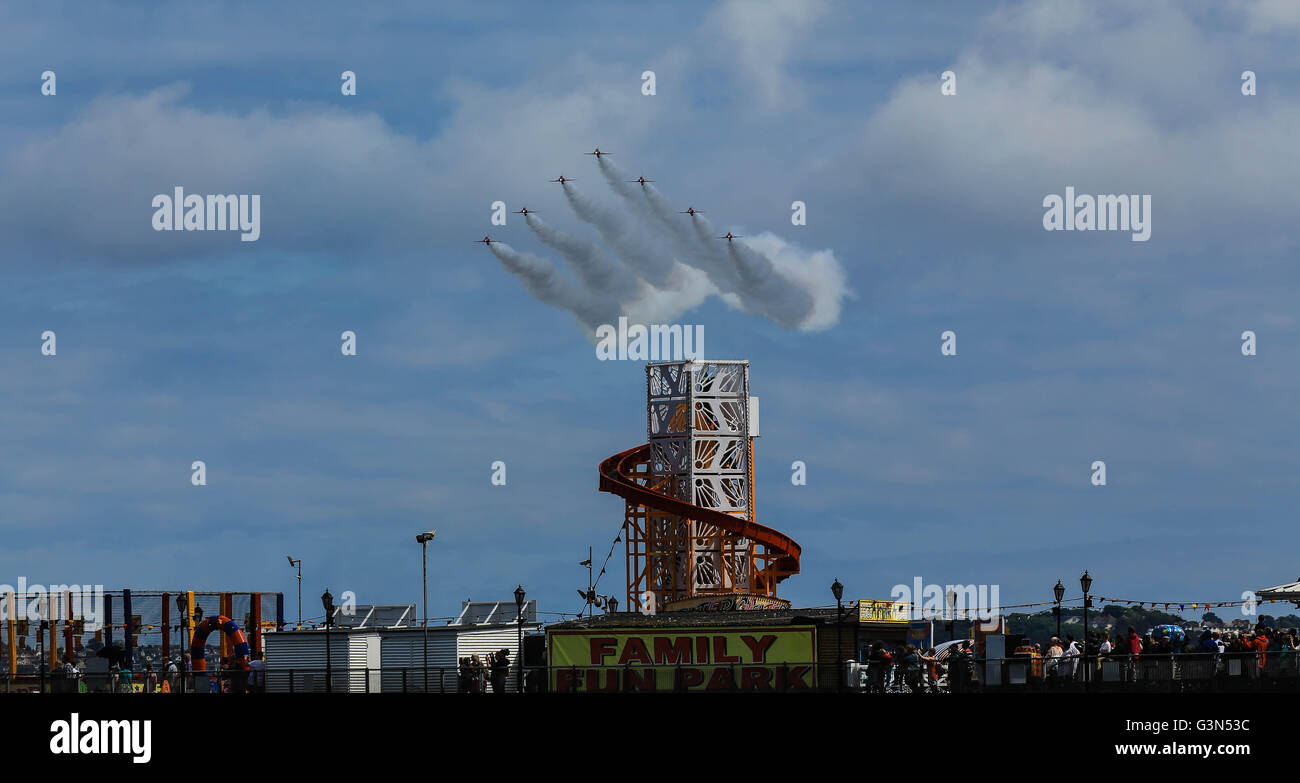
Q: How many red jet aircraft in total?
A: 7